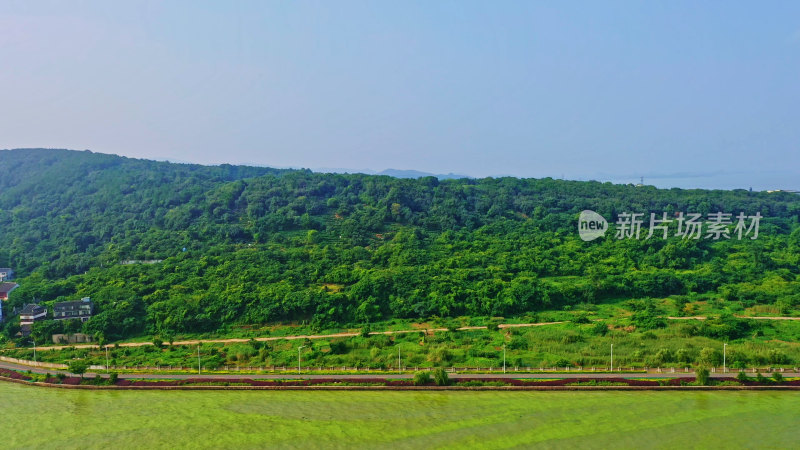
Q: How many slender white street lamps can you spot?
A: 8